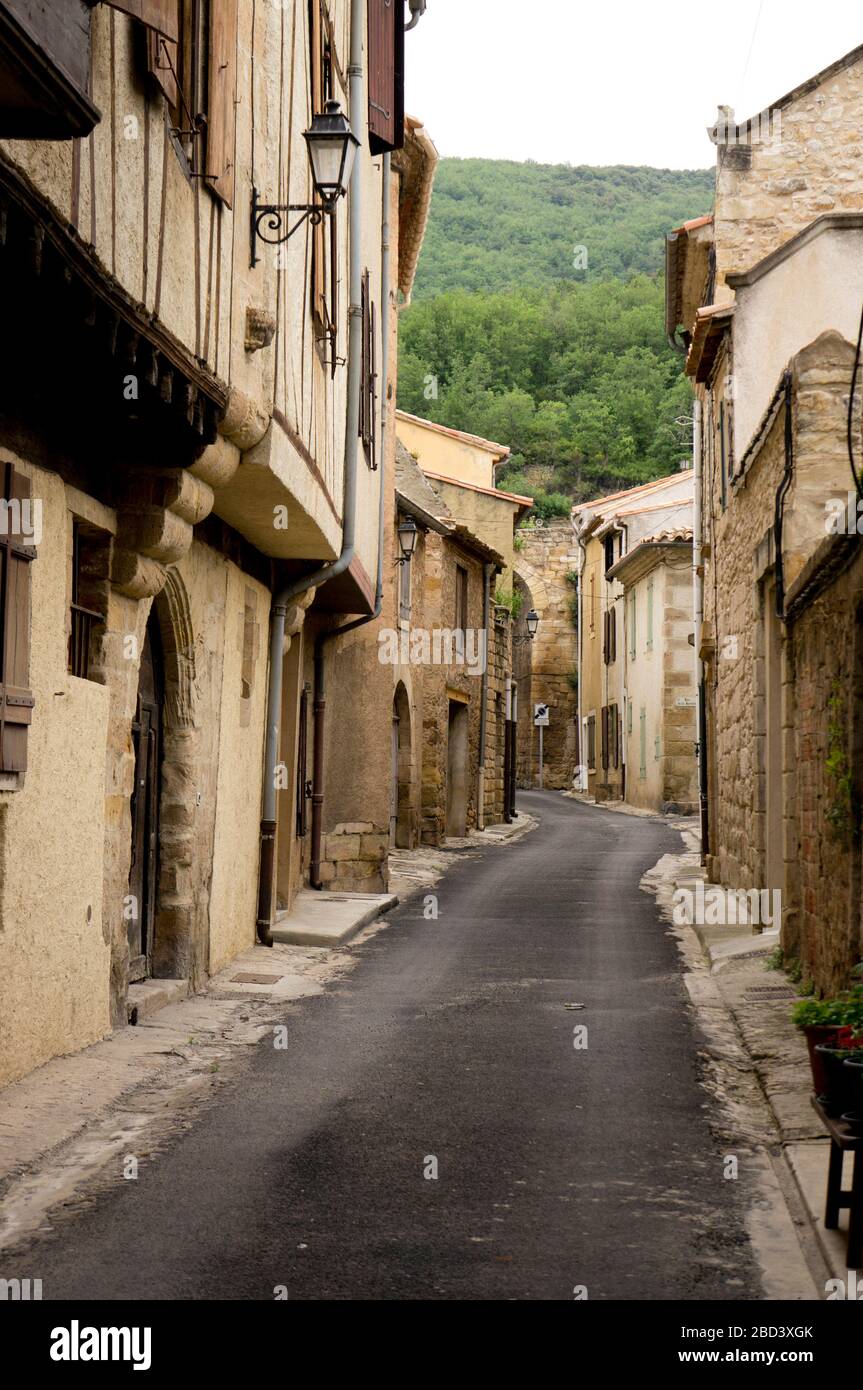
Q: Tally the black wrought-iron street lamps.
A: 3